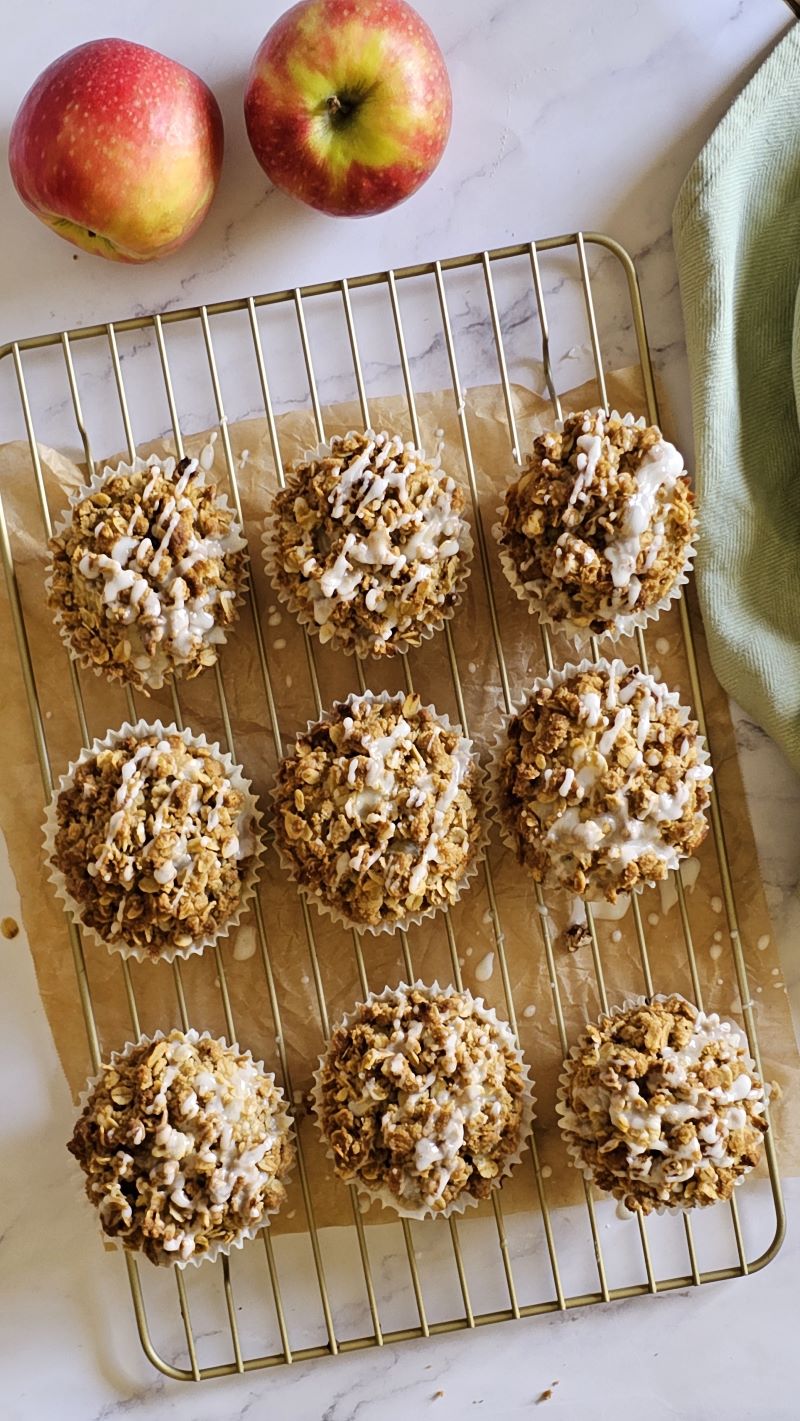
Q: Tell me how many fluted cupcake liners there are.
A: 9